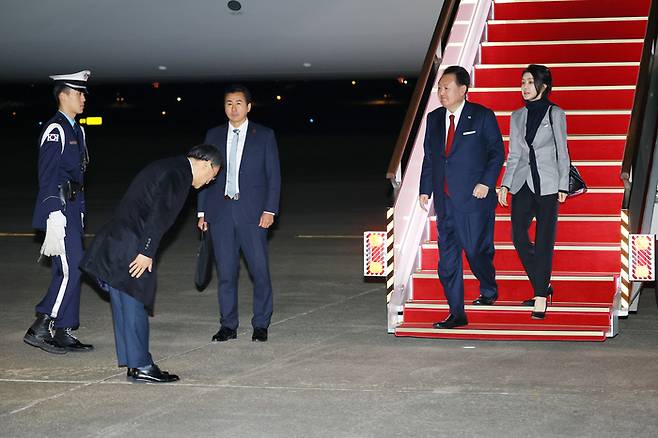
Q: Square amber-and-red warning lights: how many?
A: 2